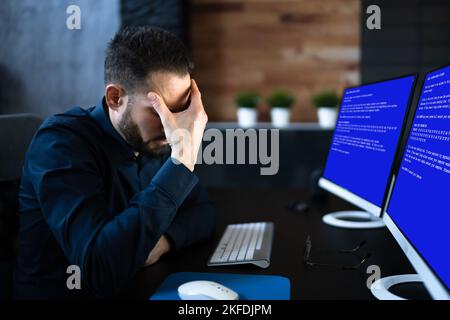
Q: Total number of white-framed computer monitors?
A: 2